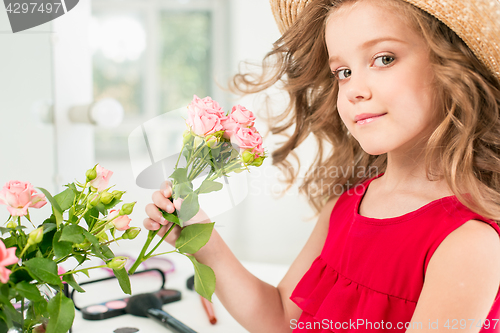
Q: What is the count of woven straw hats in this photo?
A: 1